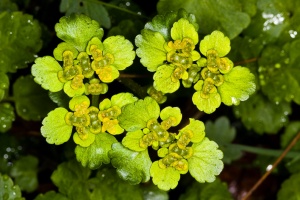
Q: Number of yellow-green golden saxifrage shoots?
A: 4